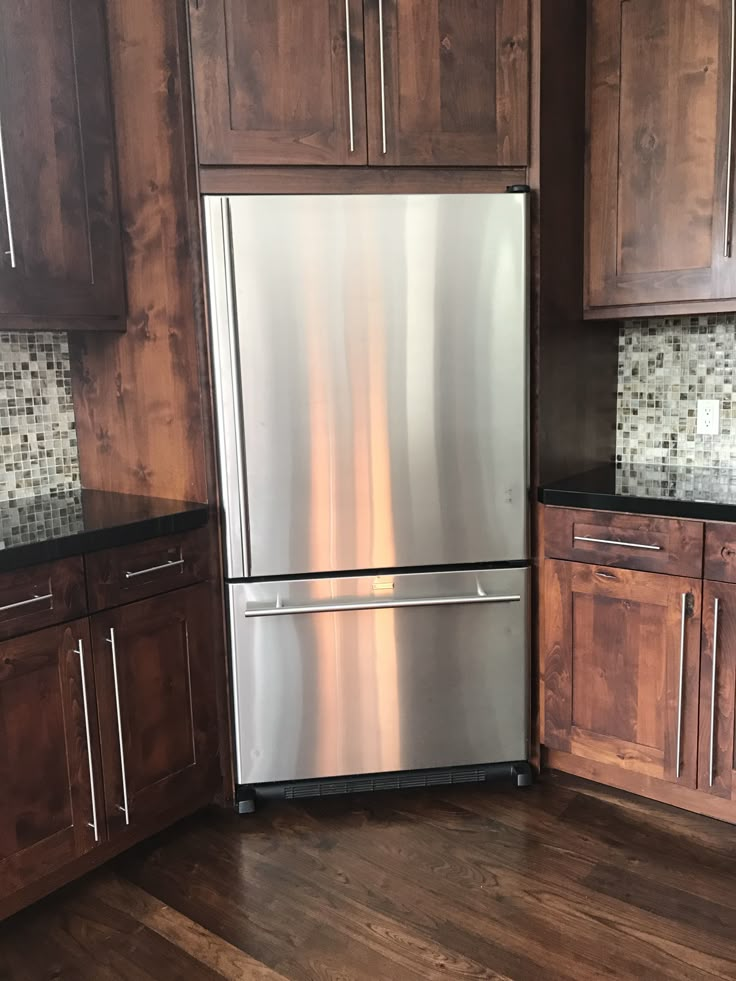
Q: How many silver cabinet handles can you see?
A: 11